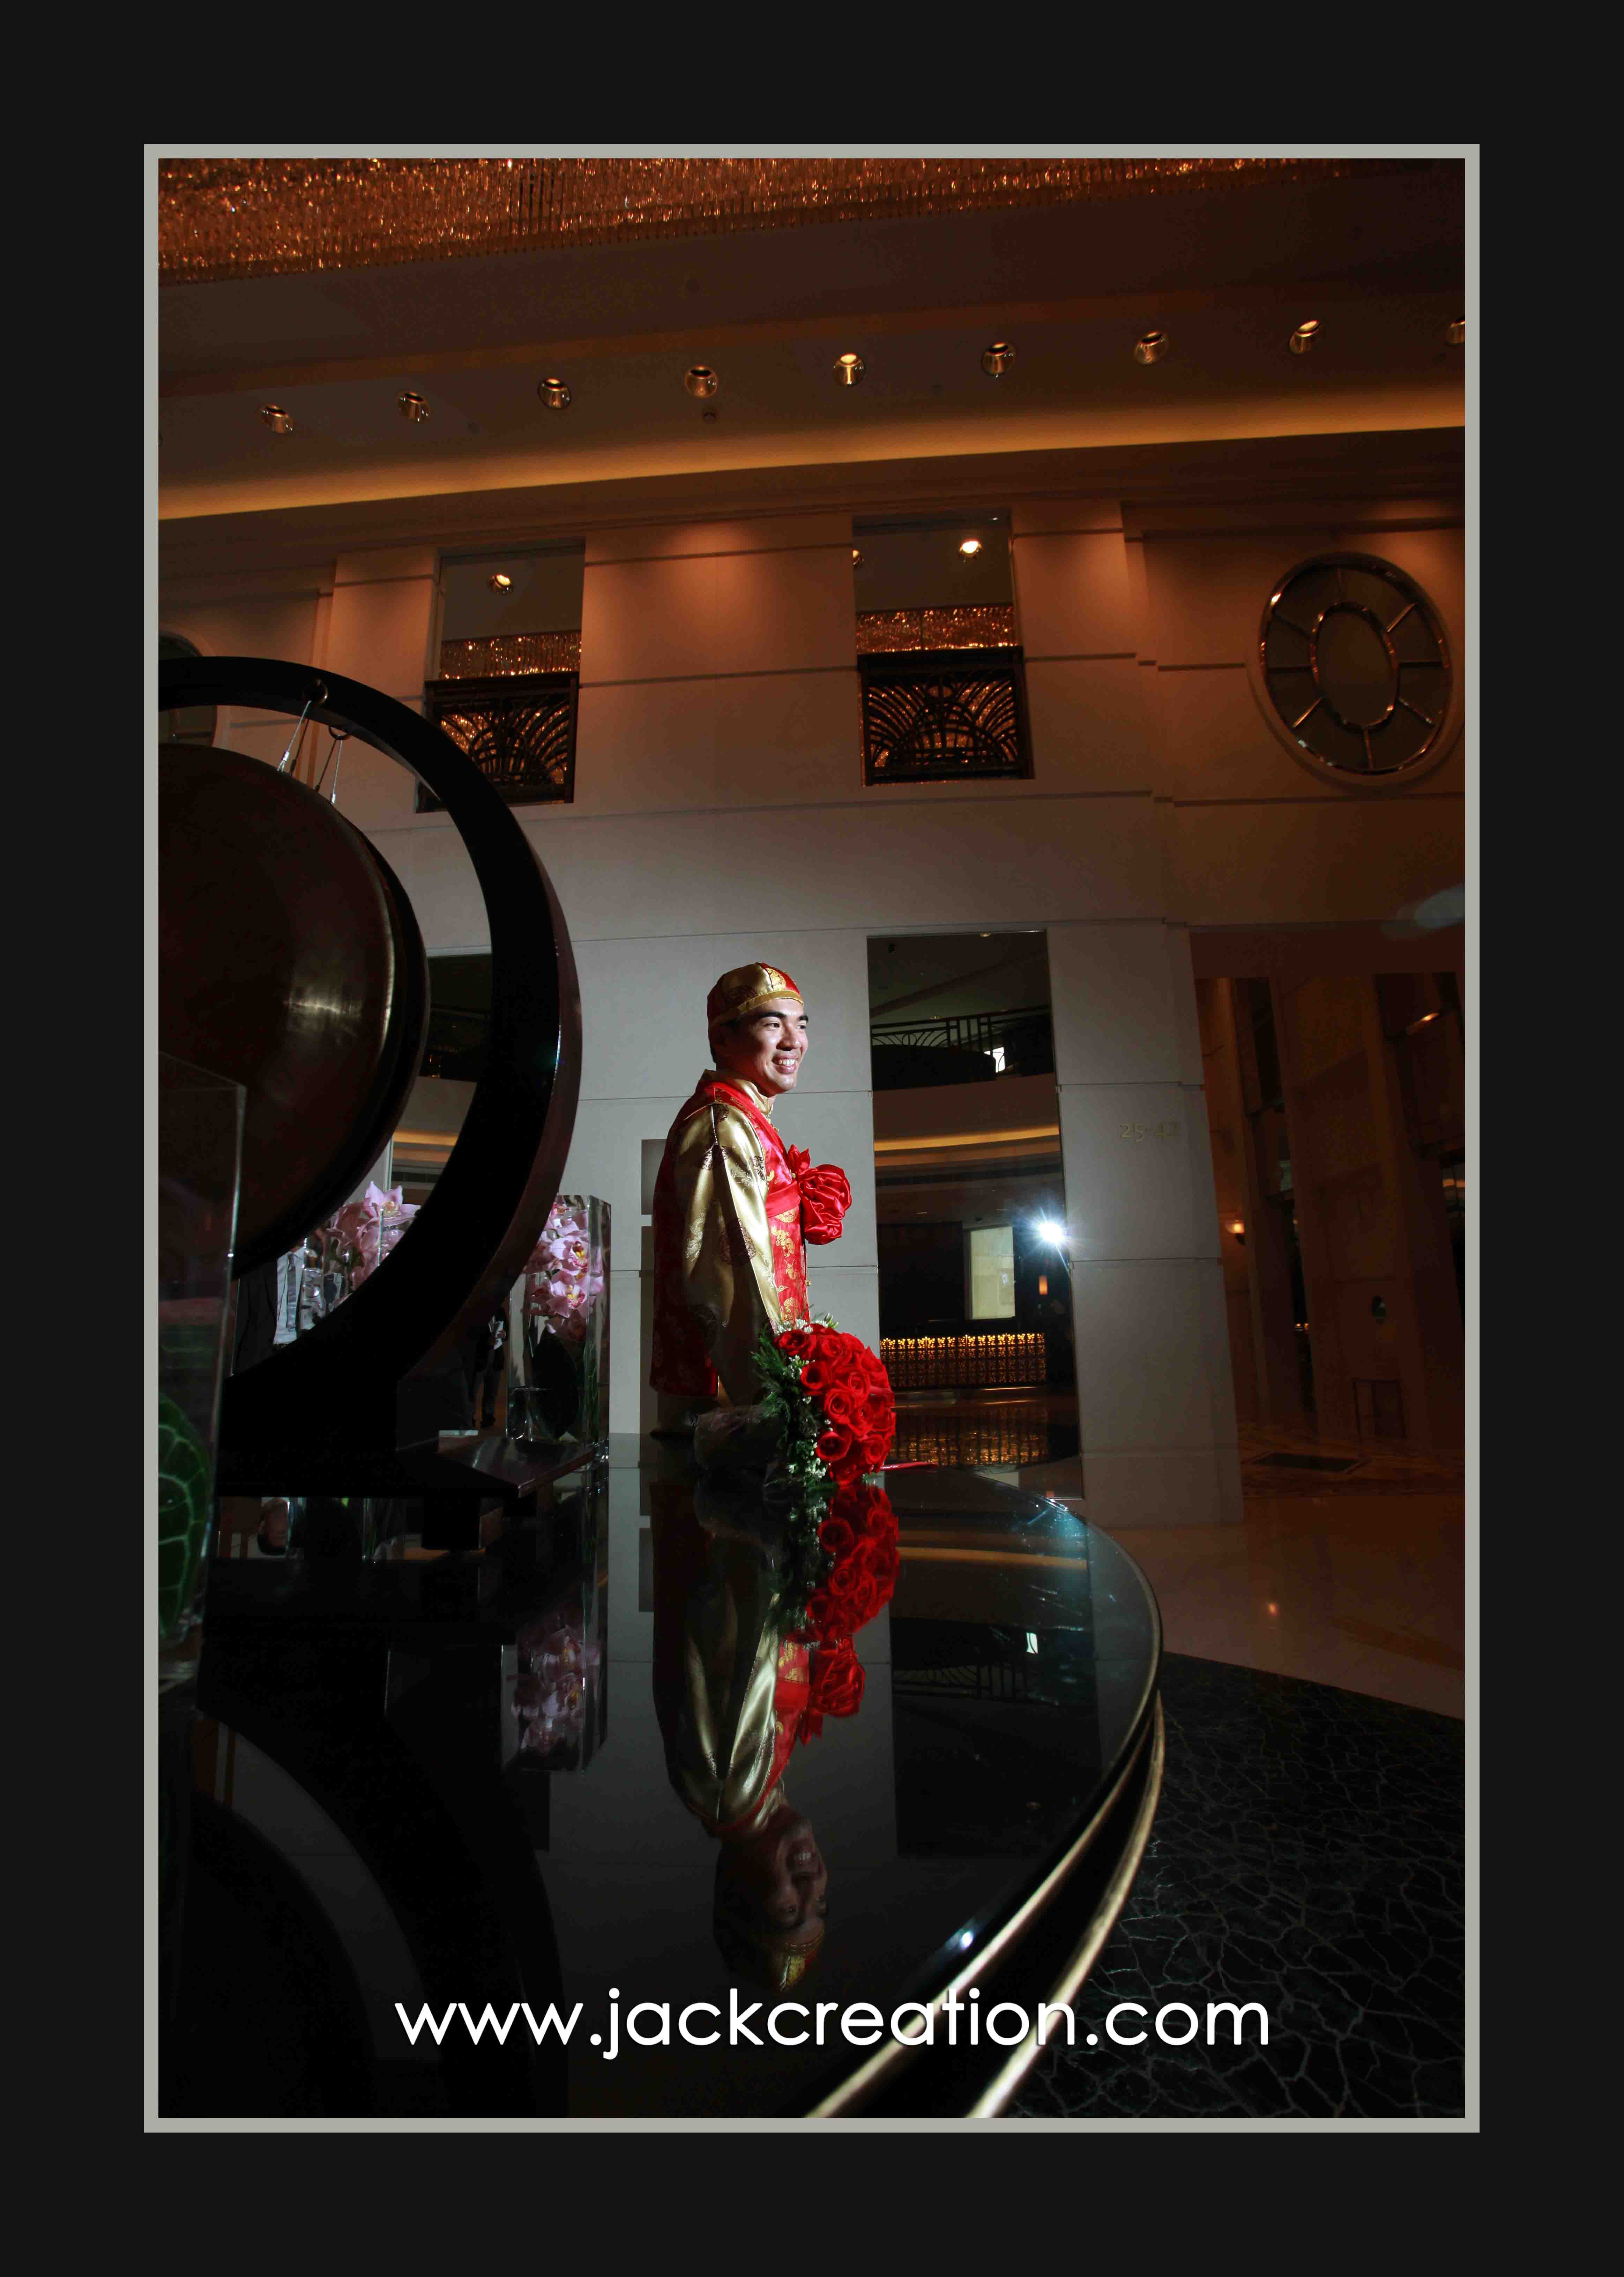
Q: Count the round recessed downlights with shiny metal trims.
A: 12